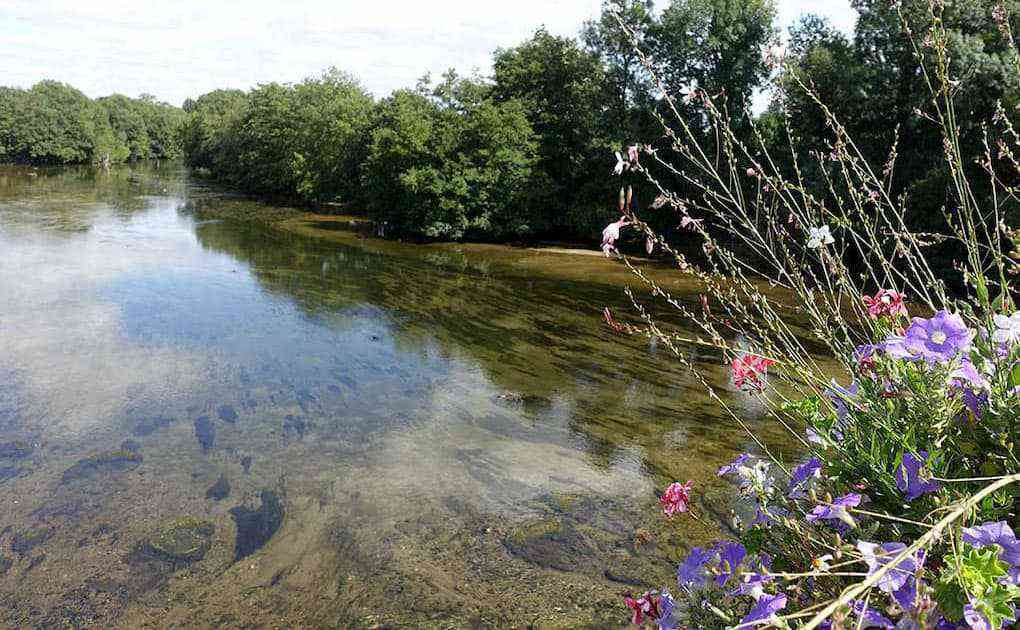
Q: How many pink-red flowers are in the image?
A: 4